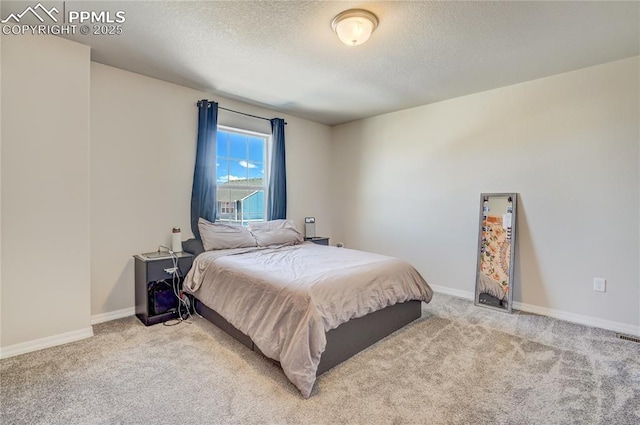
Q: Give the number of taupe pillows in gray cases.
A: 2